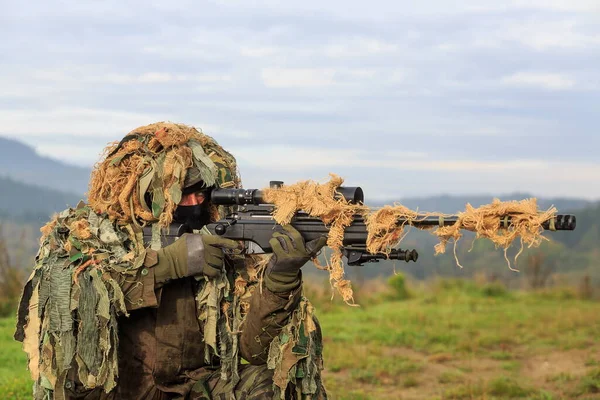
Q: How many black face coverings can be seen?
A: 1